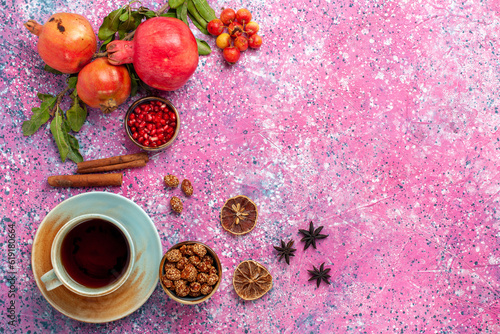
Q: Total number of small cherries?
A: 9